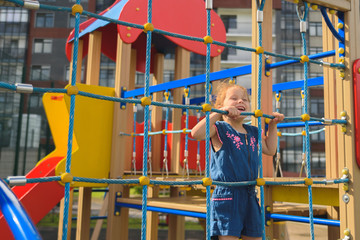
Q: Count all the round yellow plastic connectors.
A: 15